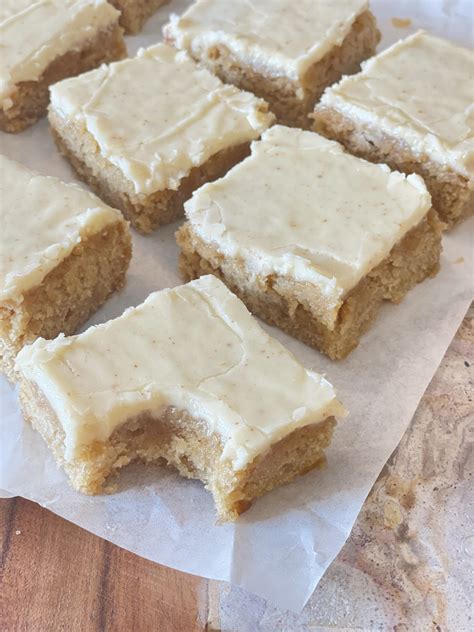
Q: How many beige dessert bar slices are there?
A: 8